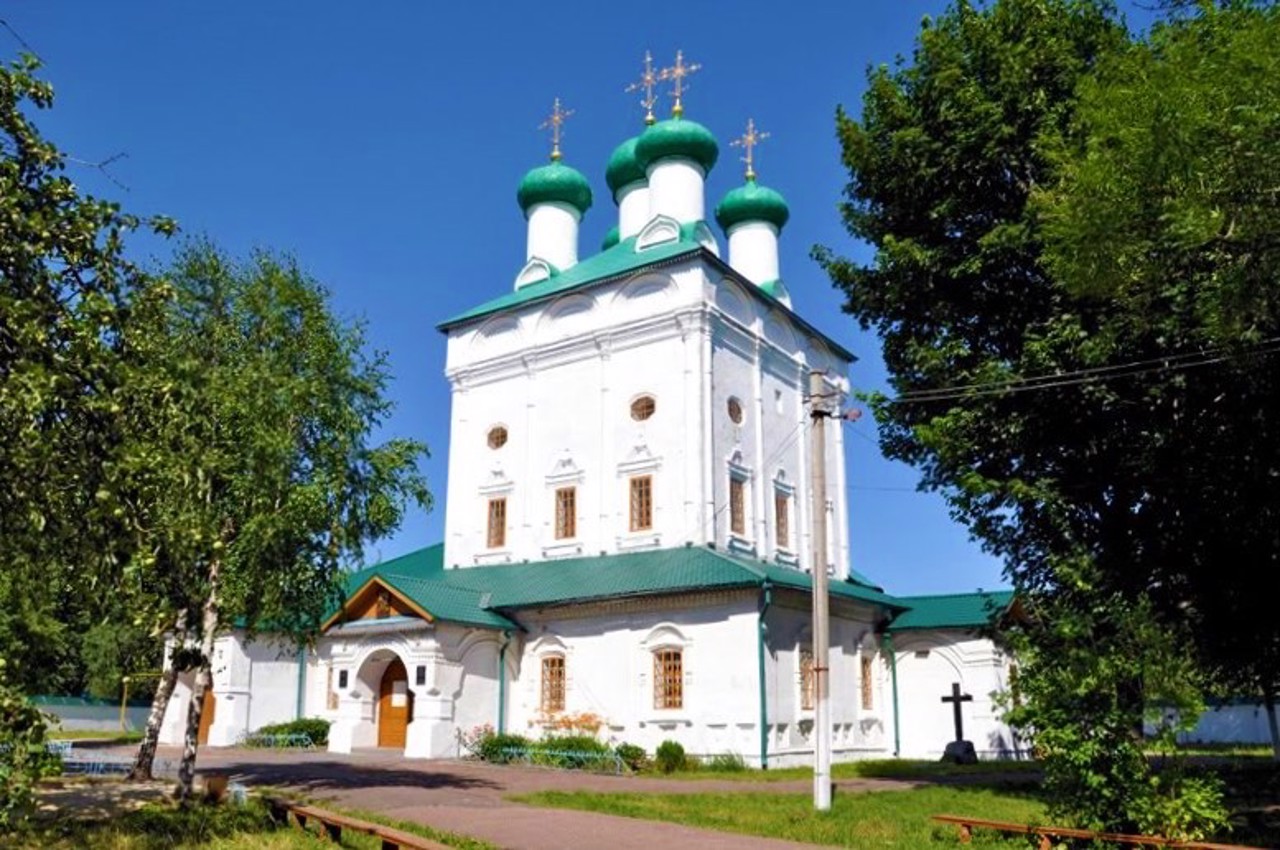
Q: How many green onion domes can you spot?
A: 5